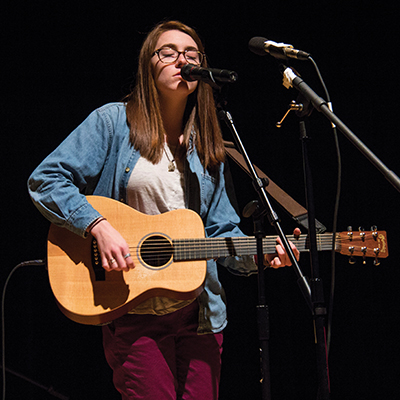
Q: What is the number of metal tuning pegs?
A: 6